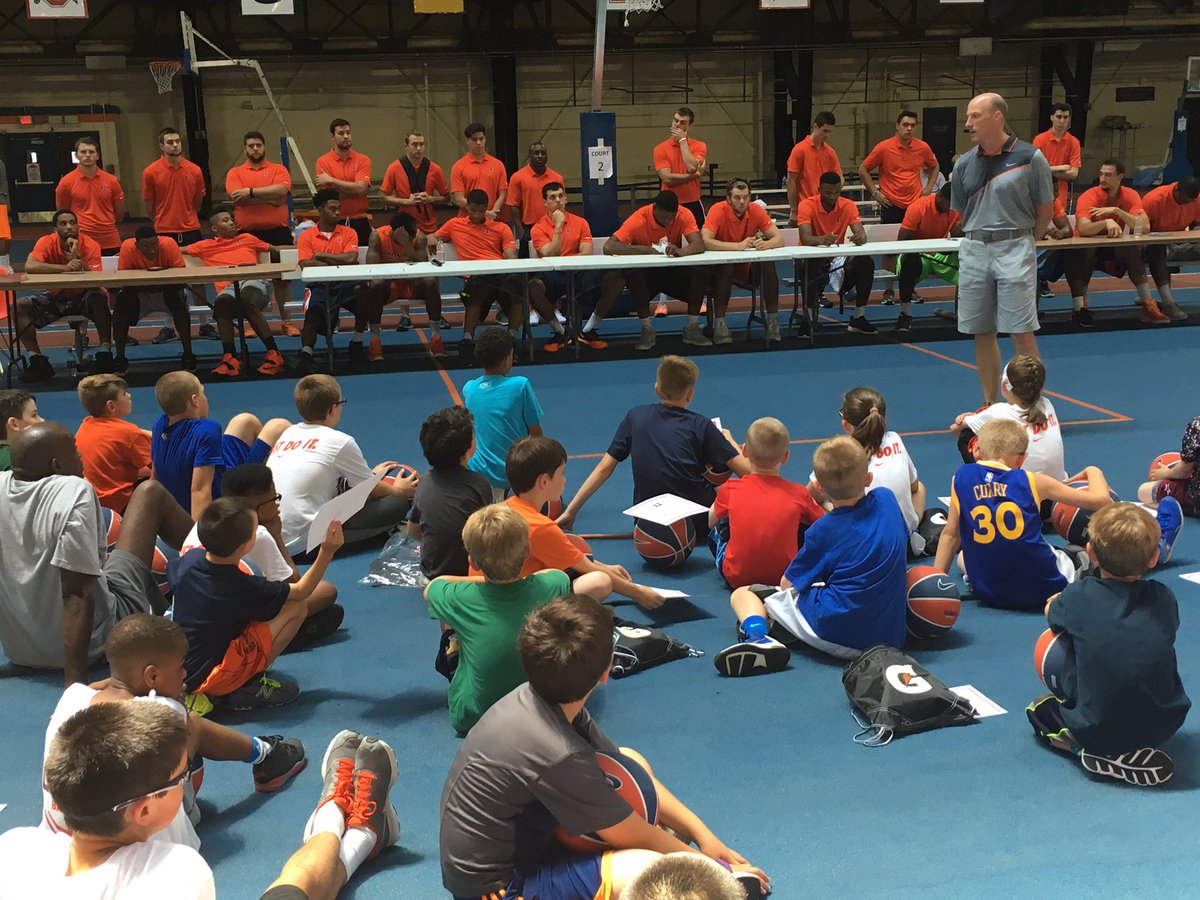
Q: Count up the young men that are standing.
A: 11